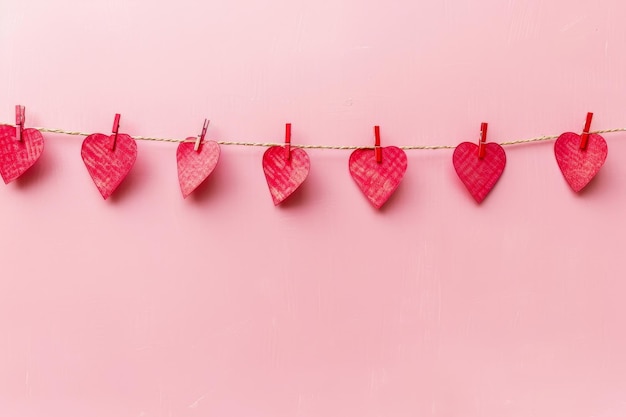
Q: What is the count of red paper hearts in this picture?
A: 7